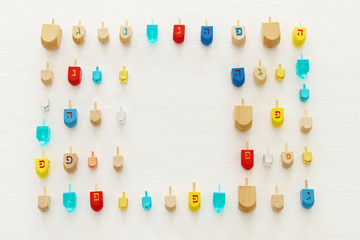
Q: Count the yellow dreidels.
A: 8